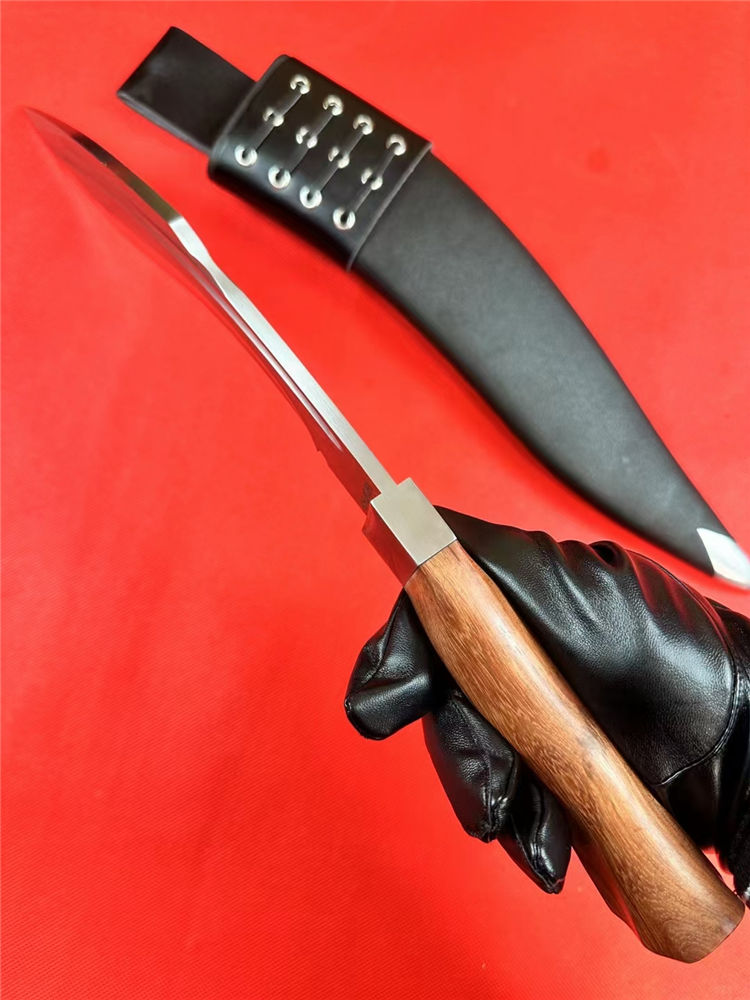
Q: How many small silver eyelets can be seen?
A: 12